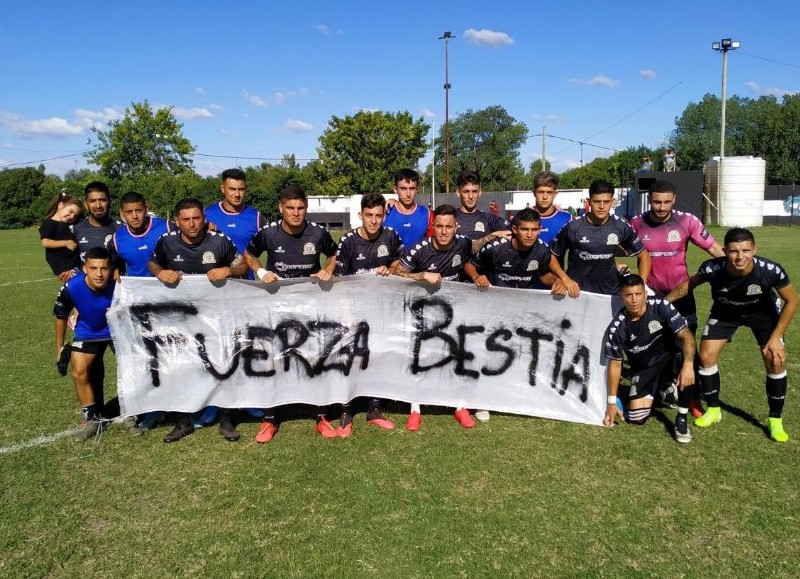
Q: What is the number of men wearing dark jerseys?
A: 10